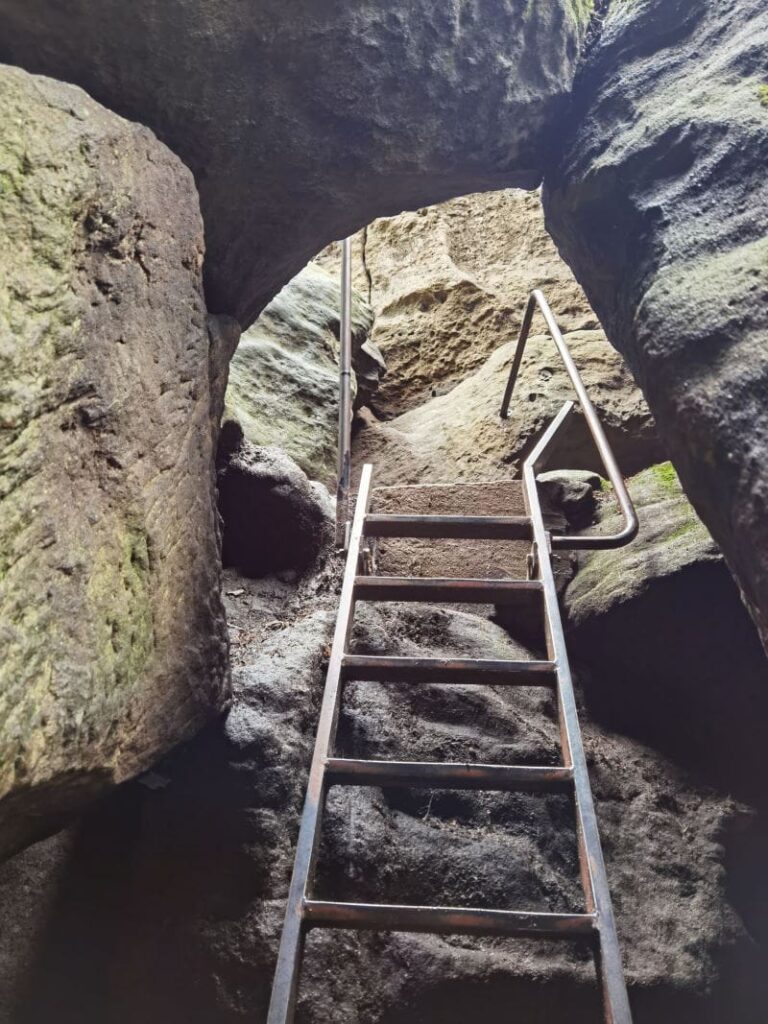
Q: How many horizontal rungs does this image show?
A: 5